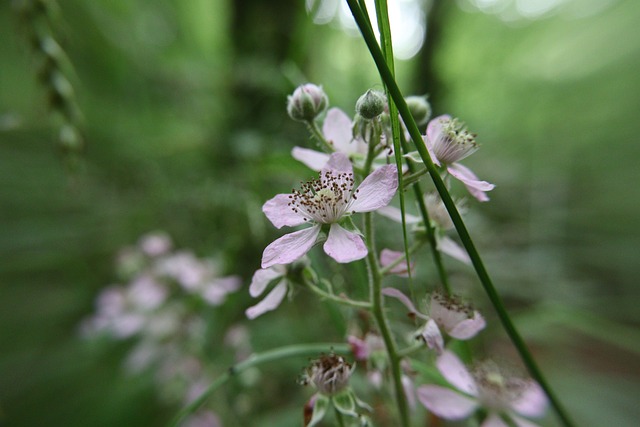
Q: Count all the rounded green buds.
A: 3